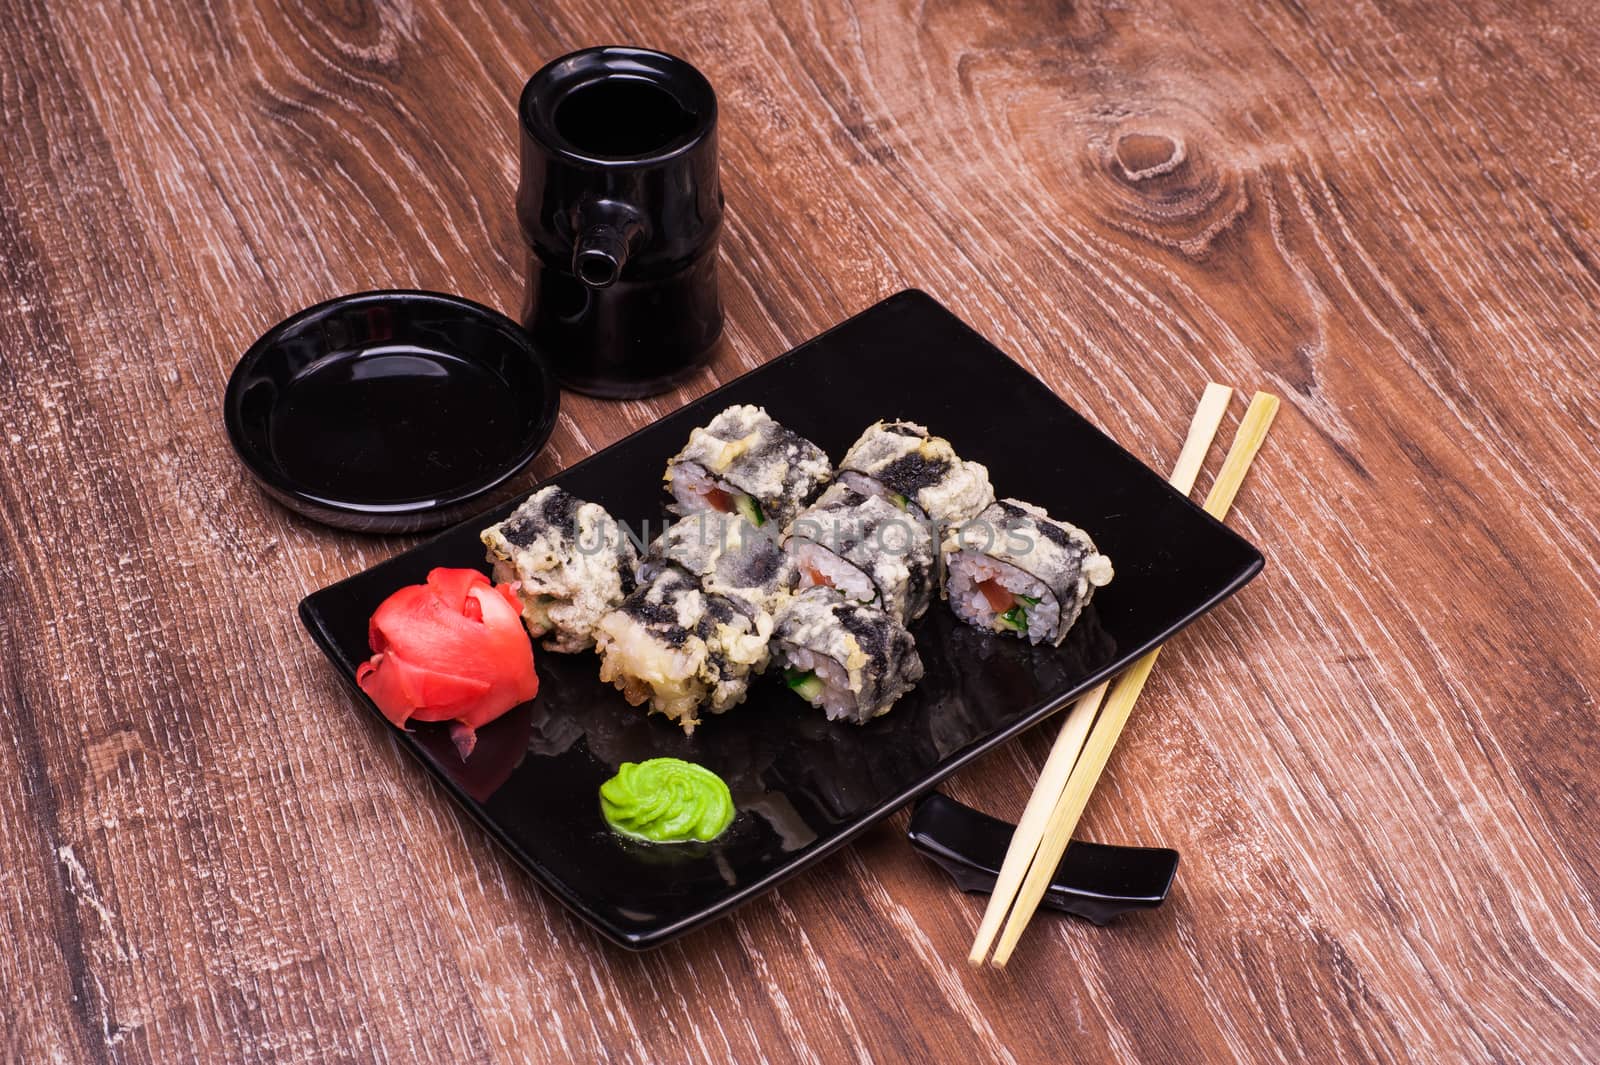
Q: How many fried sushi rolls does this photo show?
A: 8